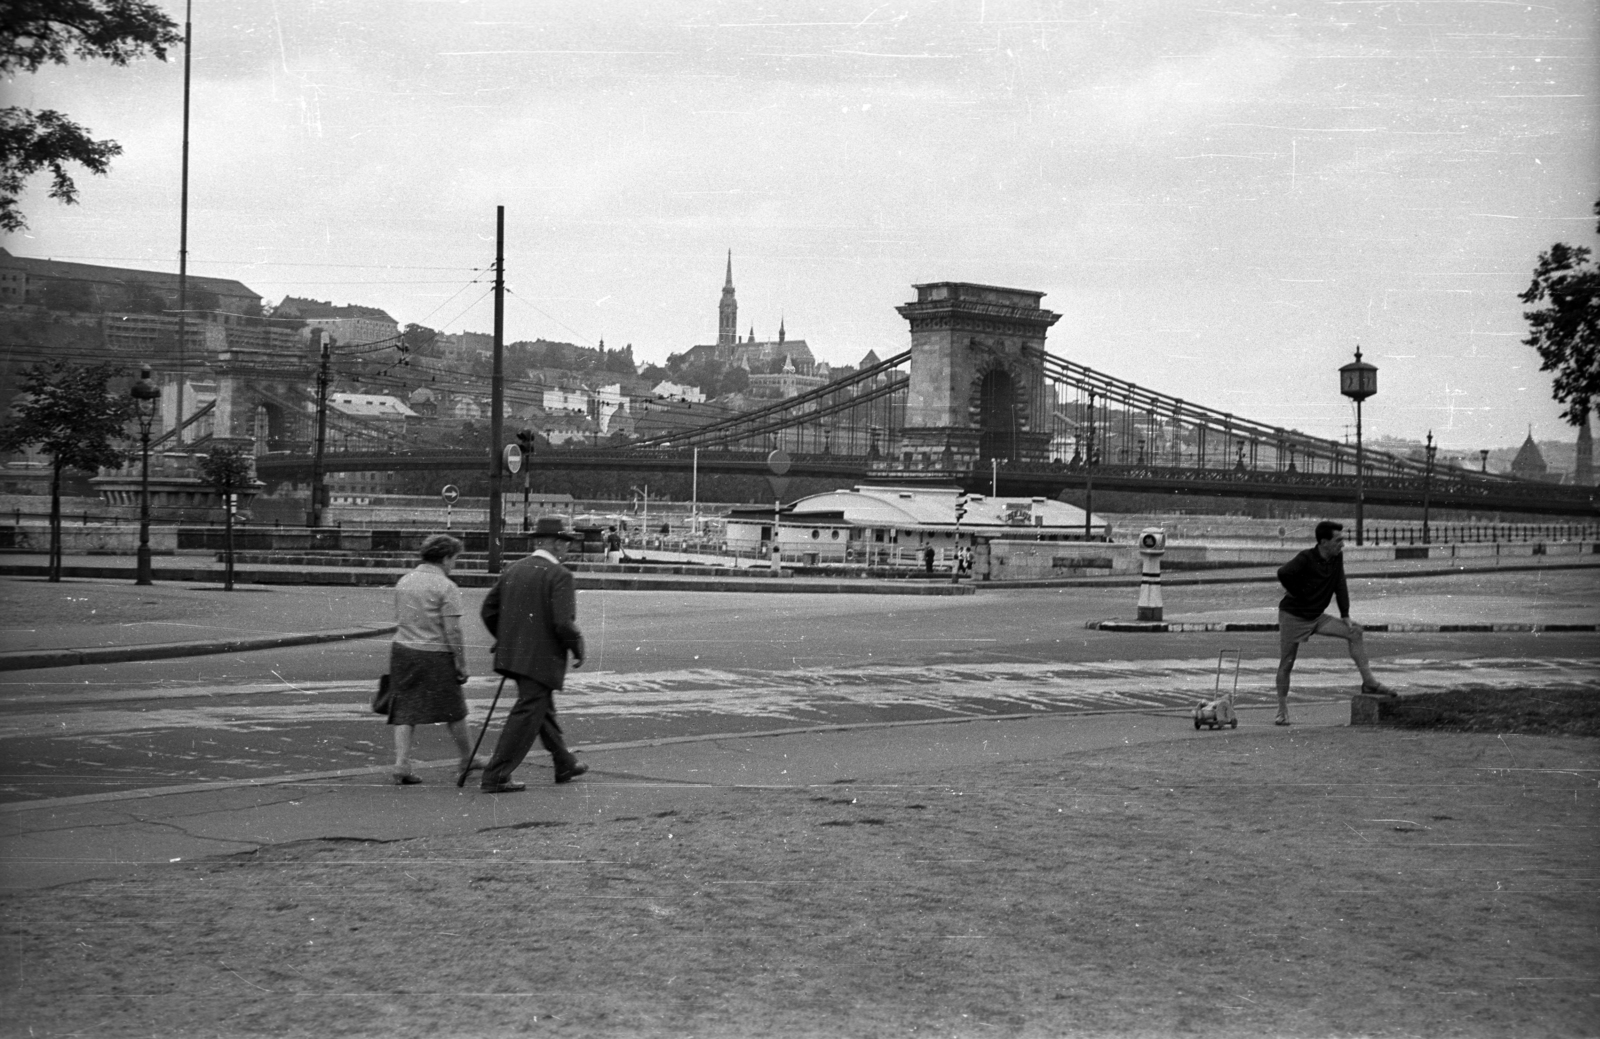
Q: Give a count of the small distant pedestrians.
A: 4